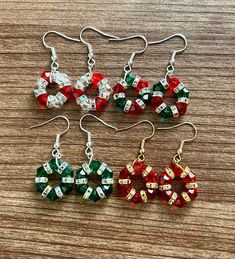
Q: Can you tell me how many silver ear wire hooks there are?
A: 6